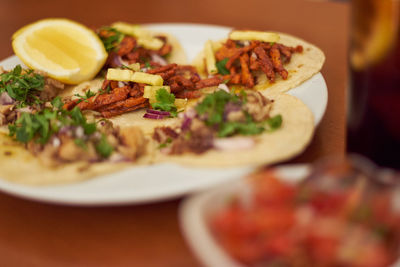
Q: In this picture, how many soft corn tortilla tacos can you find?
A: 6